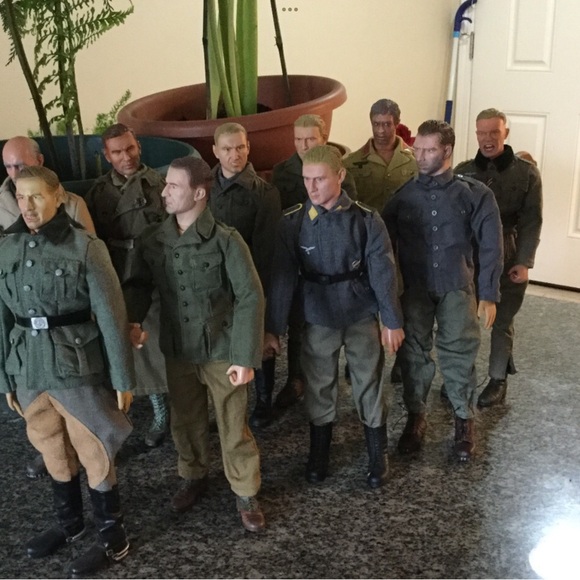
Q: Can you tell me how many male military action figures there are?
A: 10